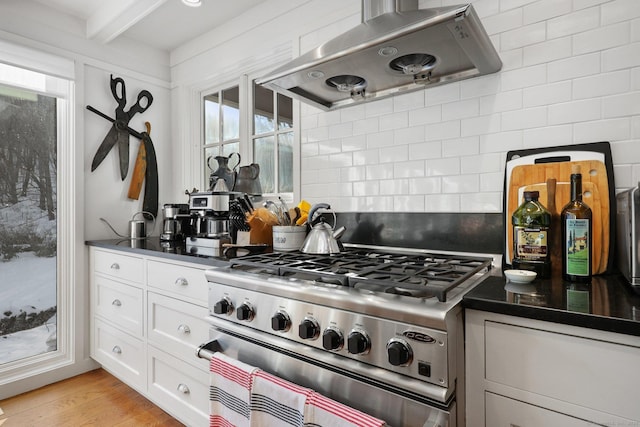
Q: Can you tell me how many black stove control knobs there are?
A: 7